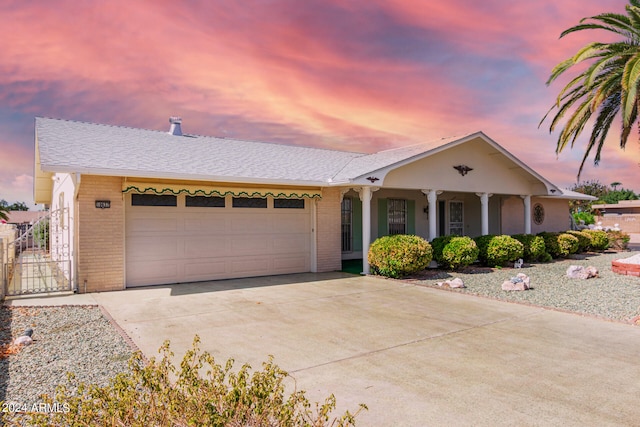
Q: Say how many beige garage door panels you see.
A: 12